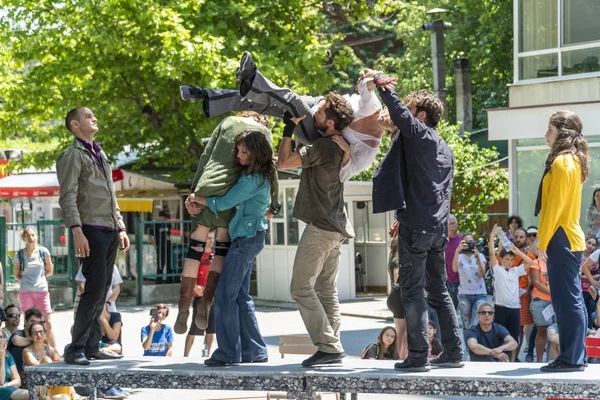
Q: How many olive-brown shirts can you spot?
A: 1